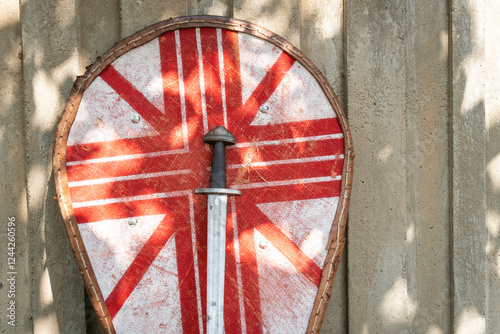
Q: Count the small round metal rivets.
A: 4